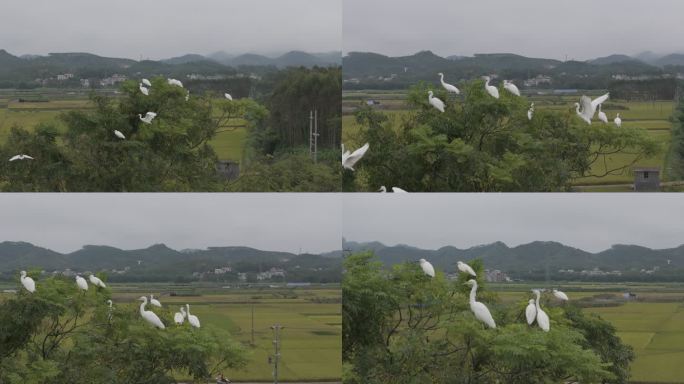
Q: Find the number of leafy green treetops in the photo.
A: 4